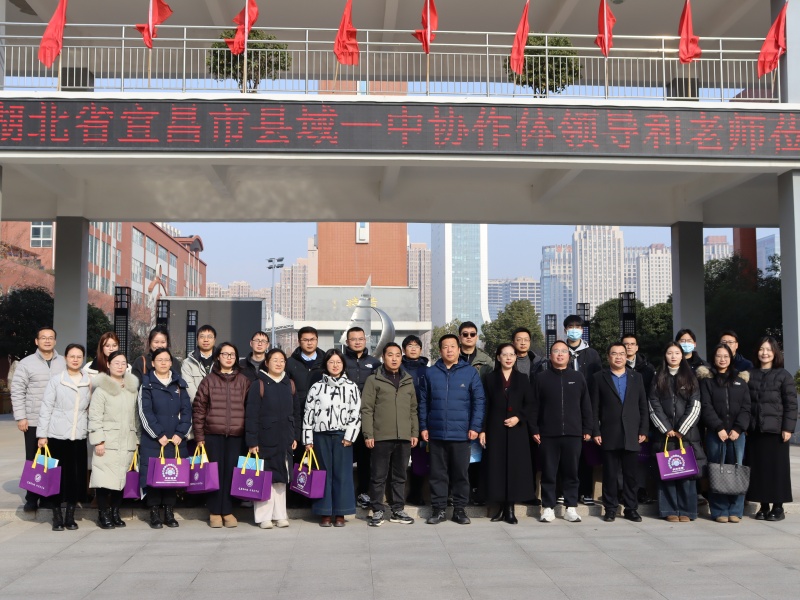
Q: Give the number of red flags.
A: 9